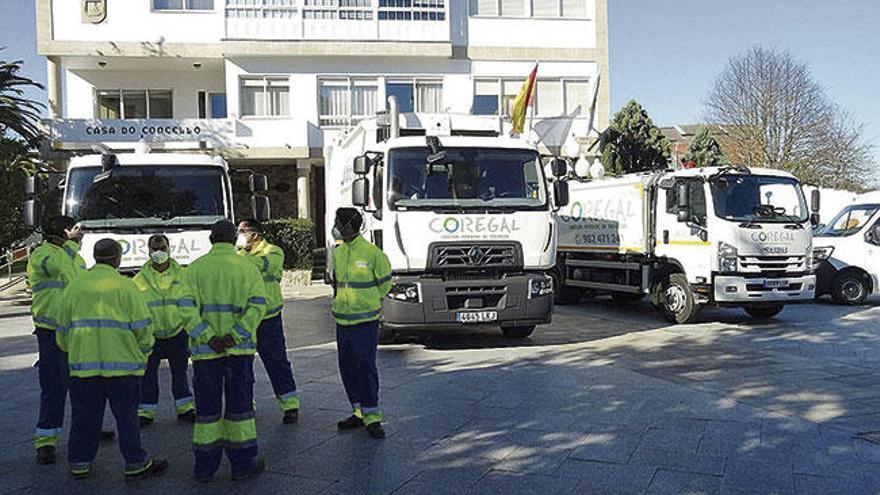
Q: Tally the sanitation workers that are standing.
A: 6